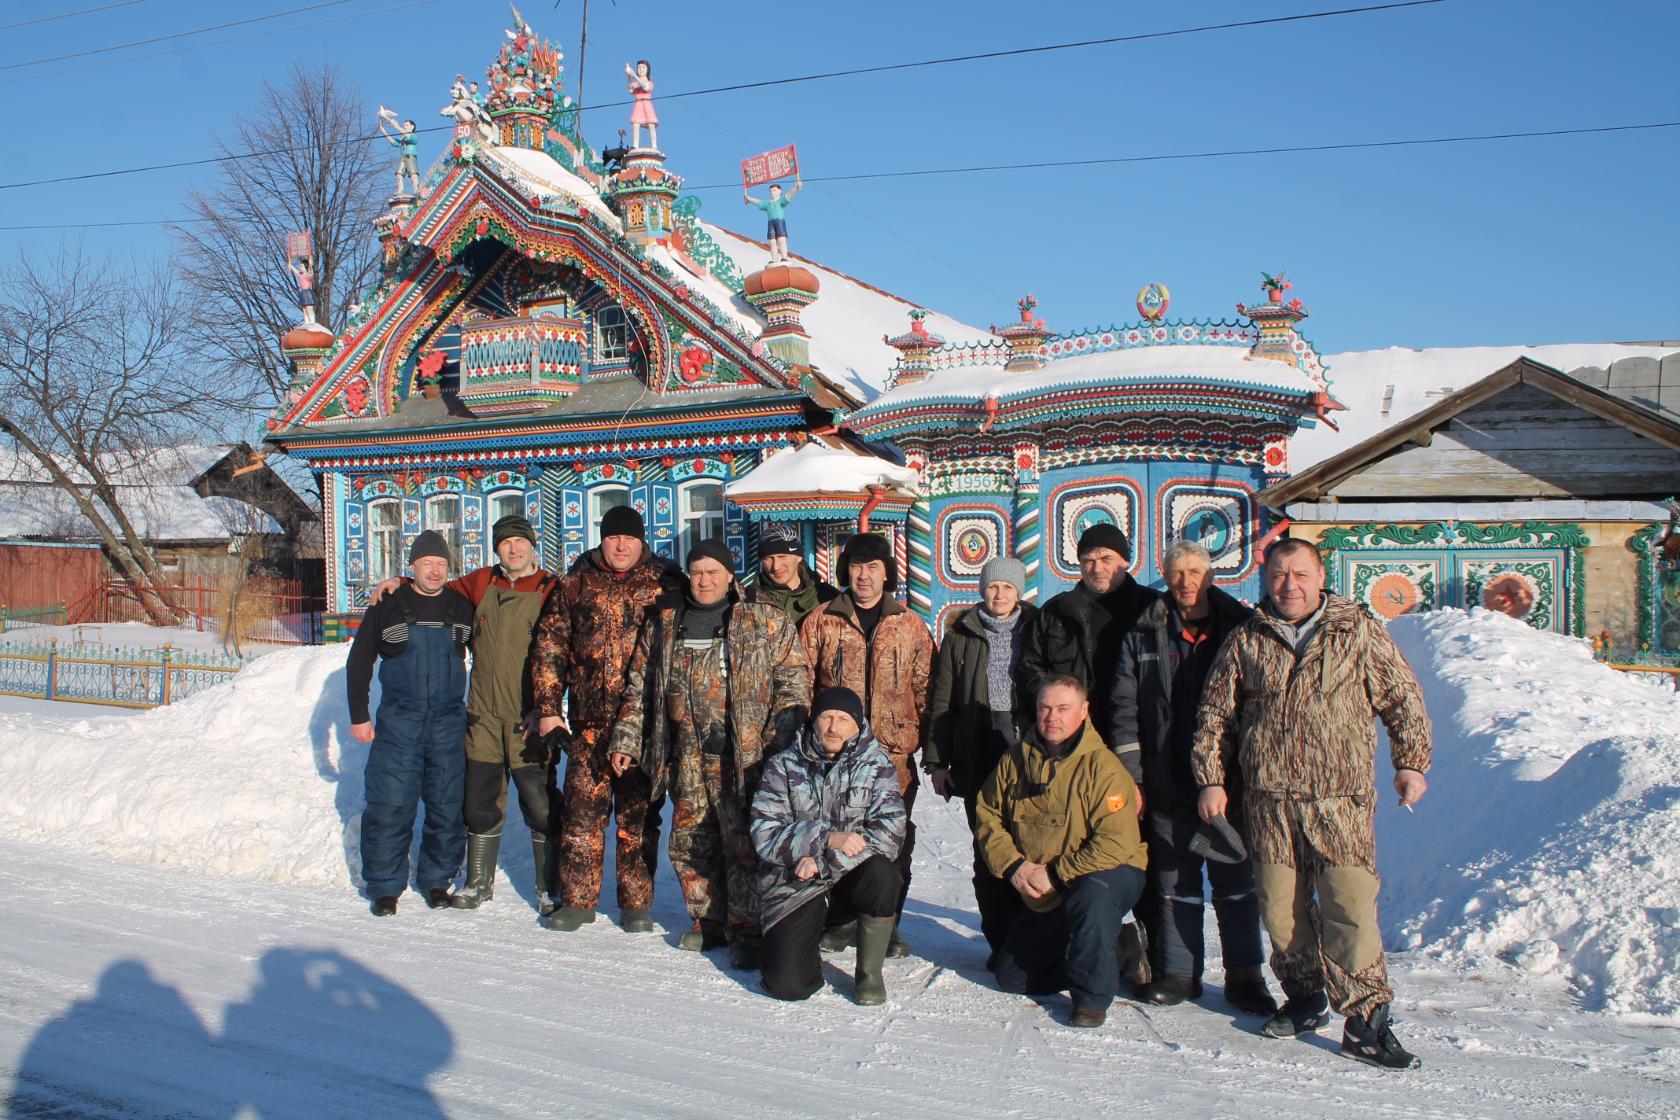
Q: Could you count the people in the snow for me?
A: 12